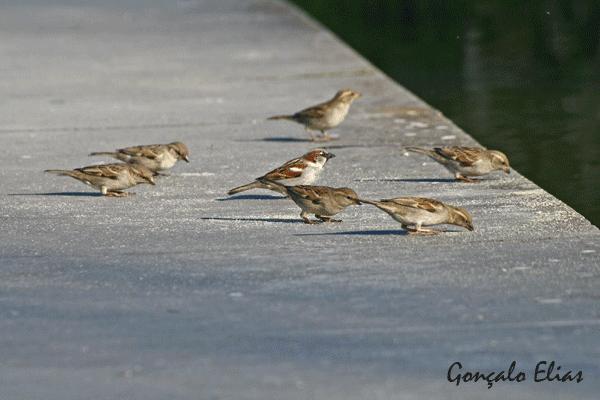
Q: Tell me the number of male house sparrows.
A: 1